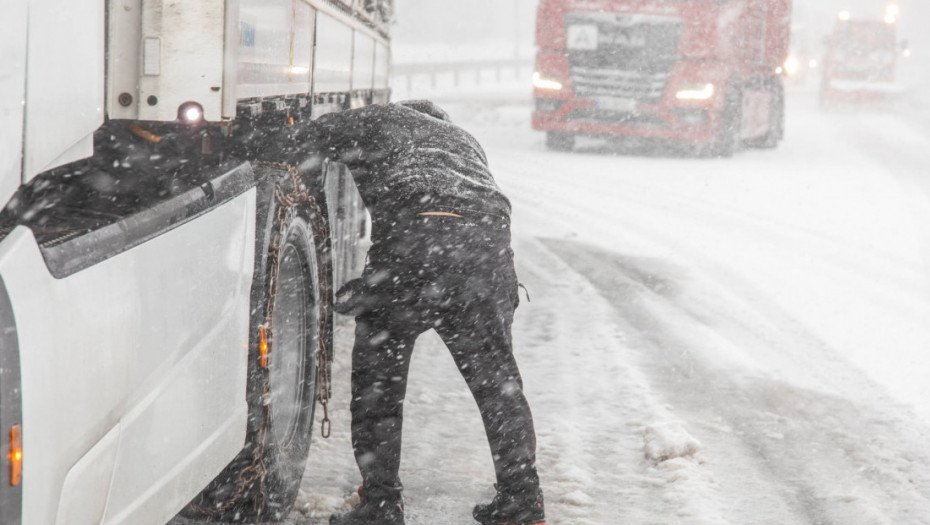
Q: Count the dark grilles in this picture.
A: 1